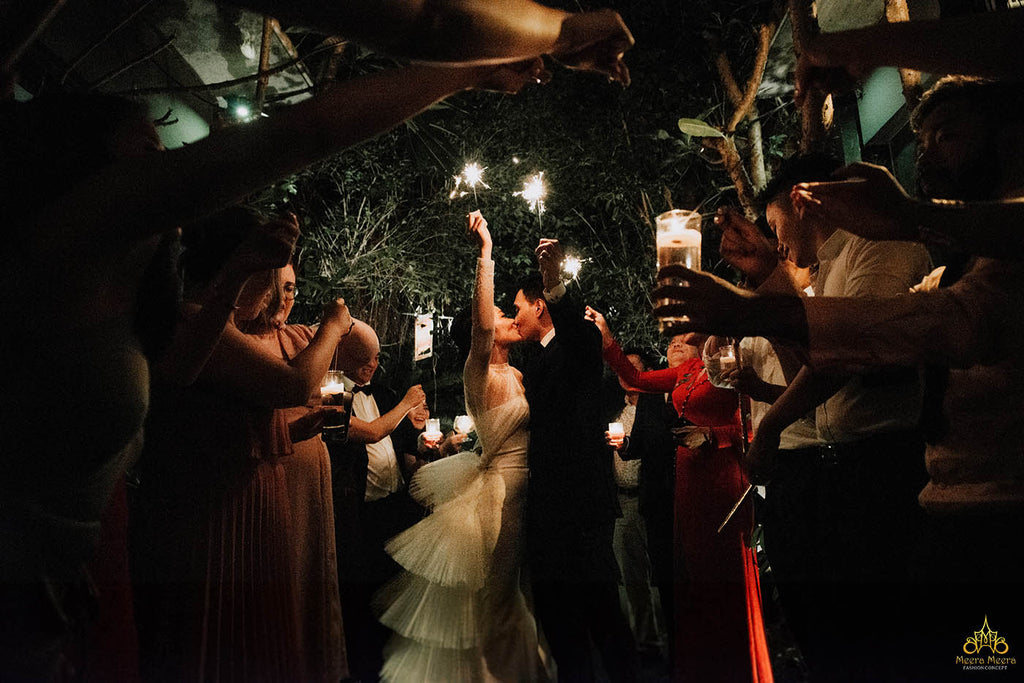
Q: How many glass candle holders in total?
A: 6